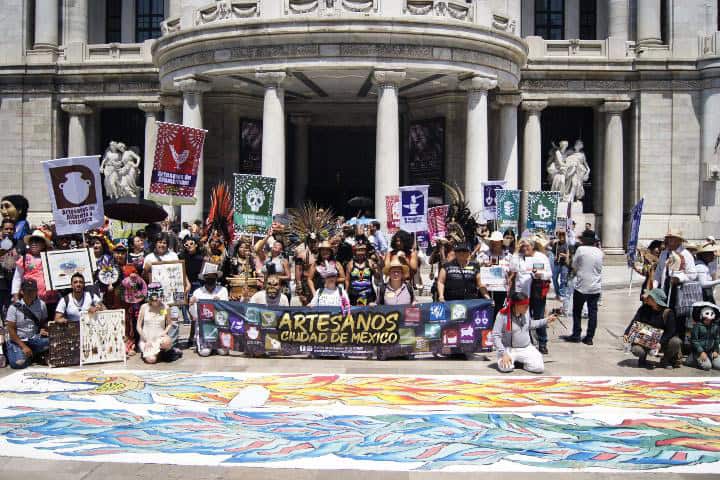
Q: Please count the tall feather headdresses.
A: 3